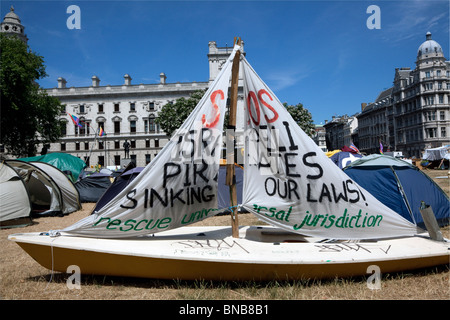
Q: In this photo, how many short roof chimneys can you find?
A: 4